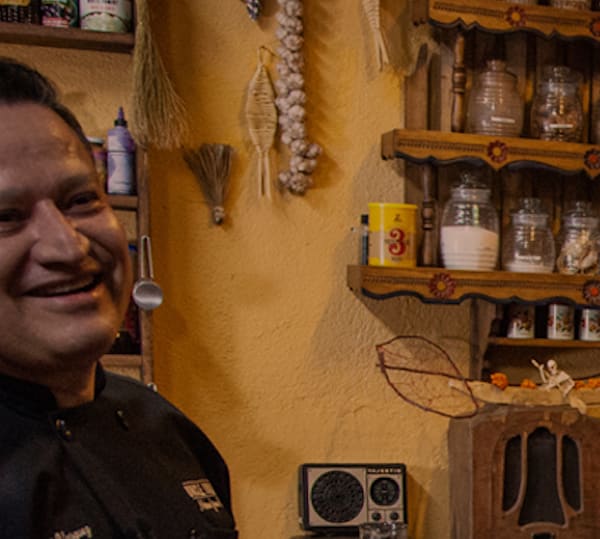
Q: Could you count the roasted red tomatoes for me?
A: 0